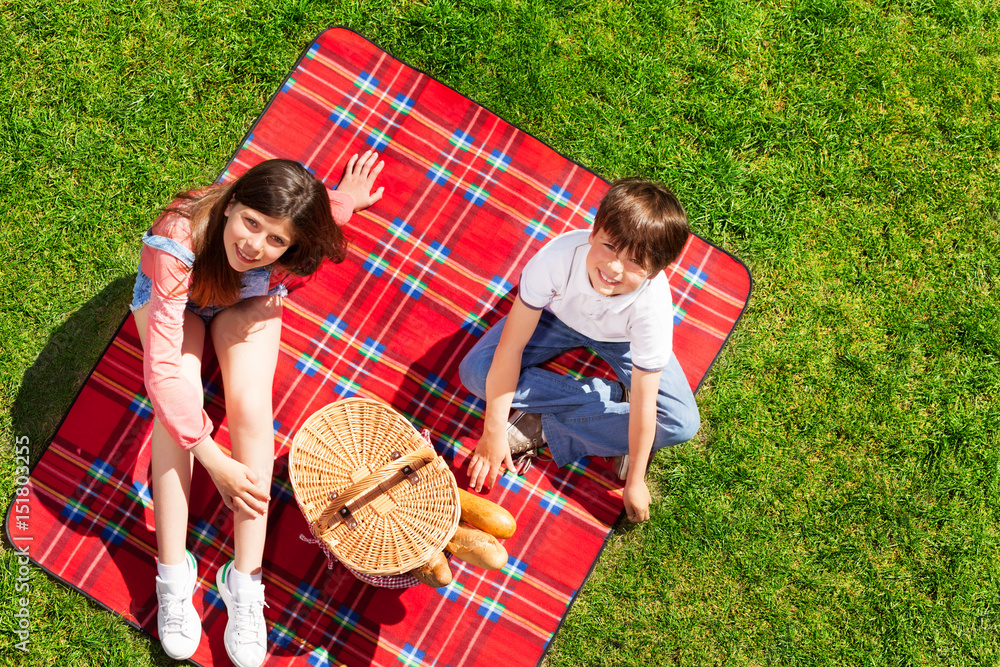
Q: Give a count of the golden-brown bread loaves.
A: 3